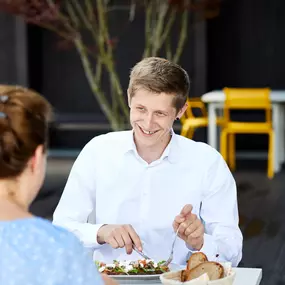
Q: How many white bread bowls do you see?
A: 1